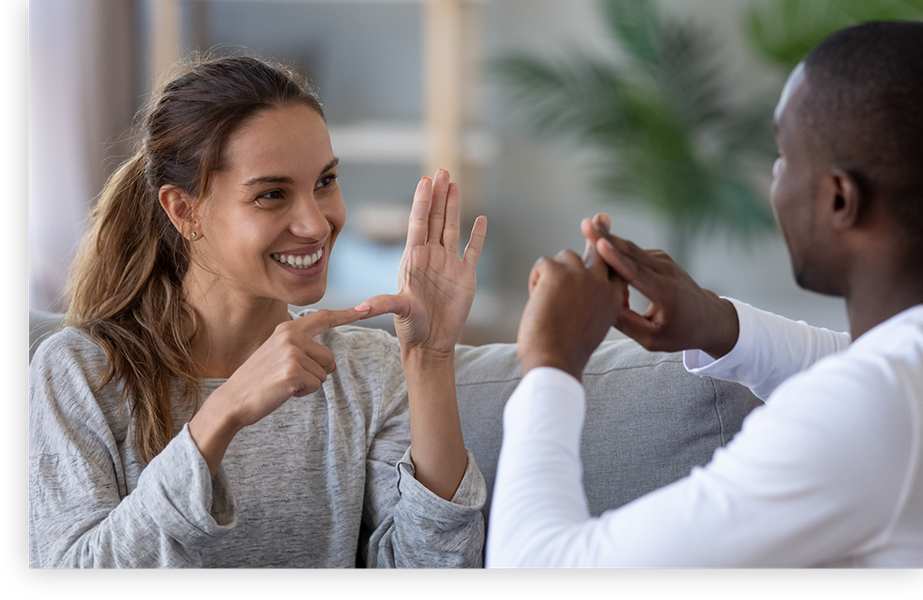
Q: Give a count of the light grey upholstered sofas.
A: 1